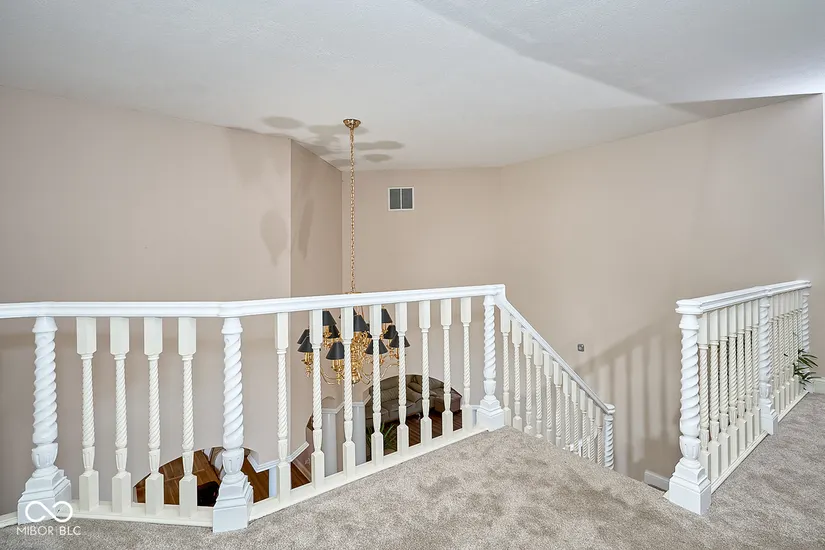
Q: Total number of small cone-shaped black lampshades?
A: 12